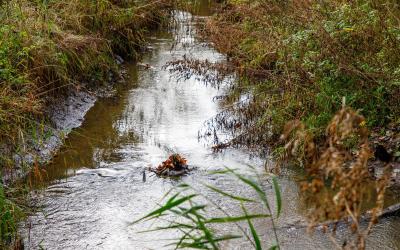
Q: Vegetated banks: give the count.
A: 2